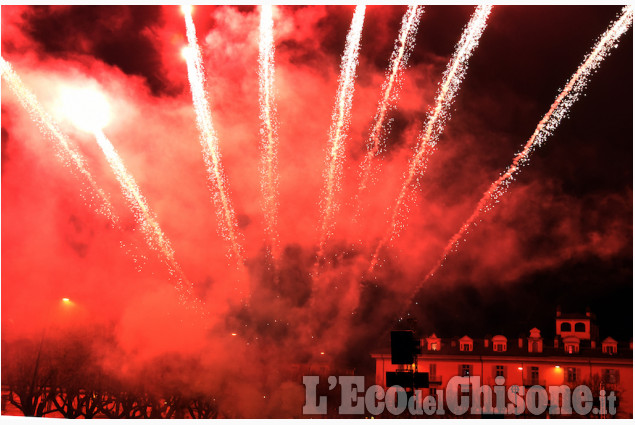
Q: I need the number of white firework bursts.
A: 8